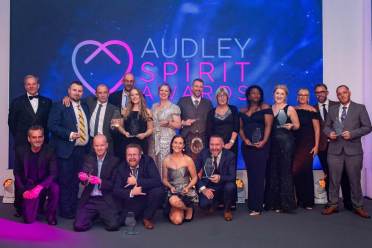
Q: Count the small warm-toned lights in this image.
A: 3